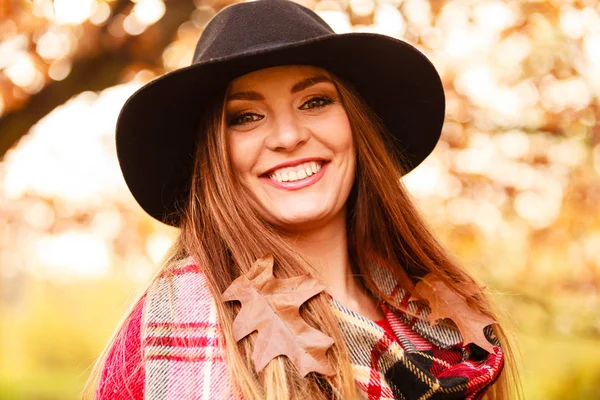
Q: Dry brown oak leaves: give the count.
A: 2